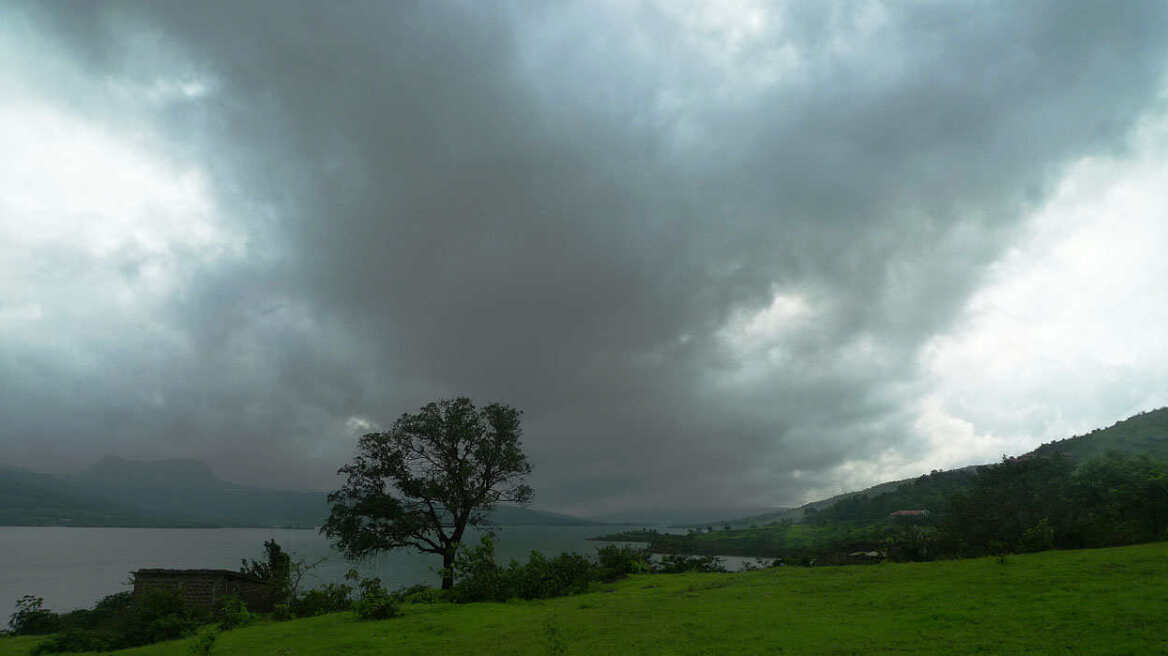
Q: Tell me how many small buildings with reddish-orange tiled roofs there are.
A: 1